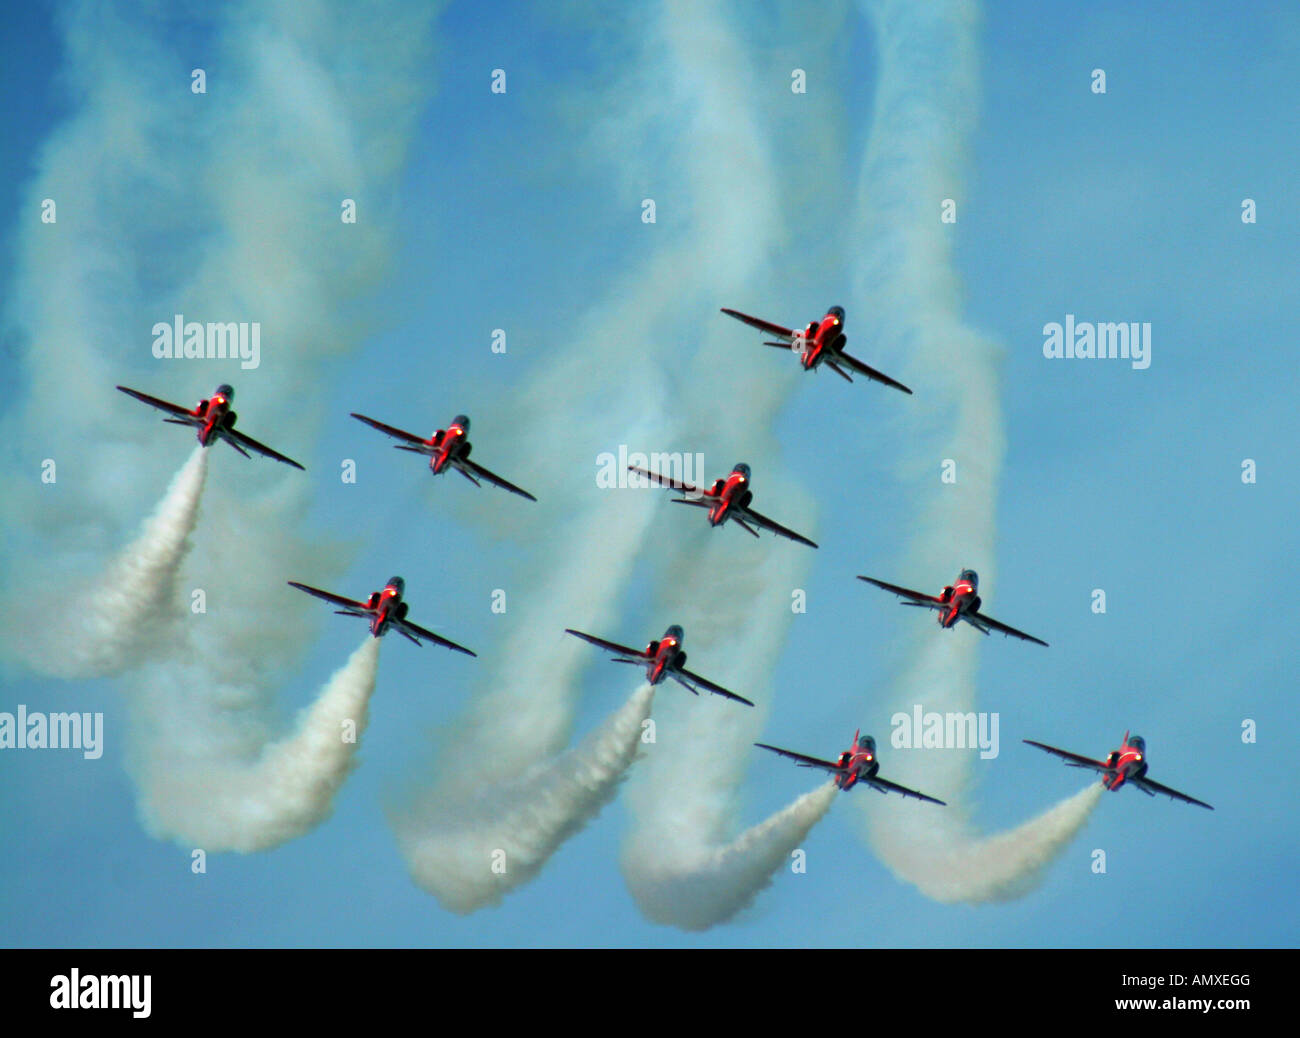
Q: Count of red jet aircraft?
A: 9